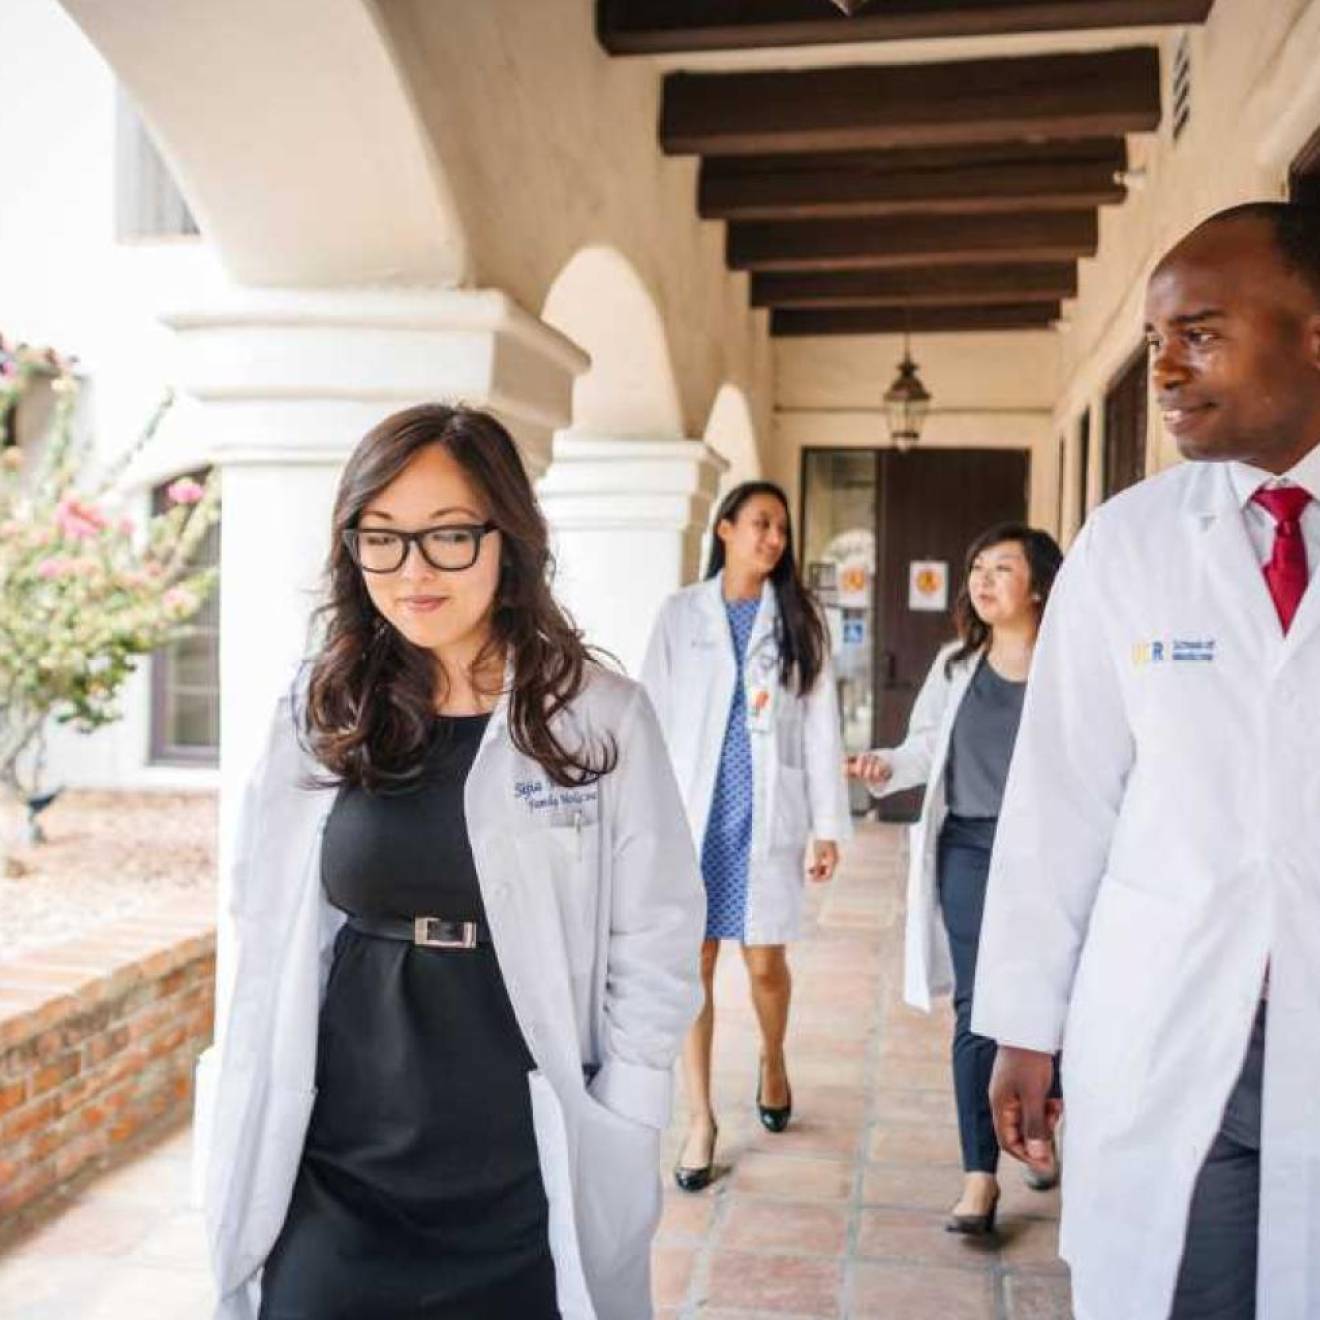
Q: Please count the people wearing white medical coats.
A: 4